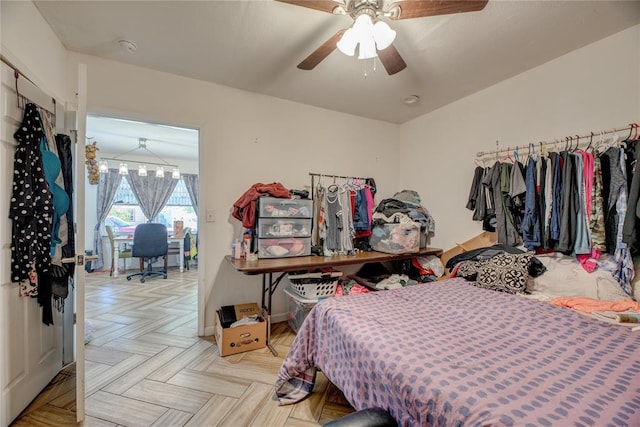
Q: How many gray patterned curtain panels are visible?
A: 3